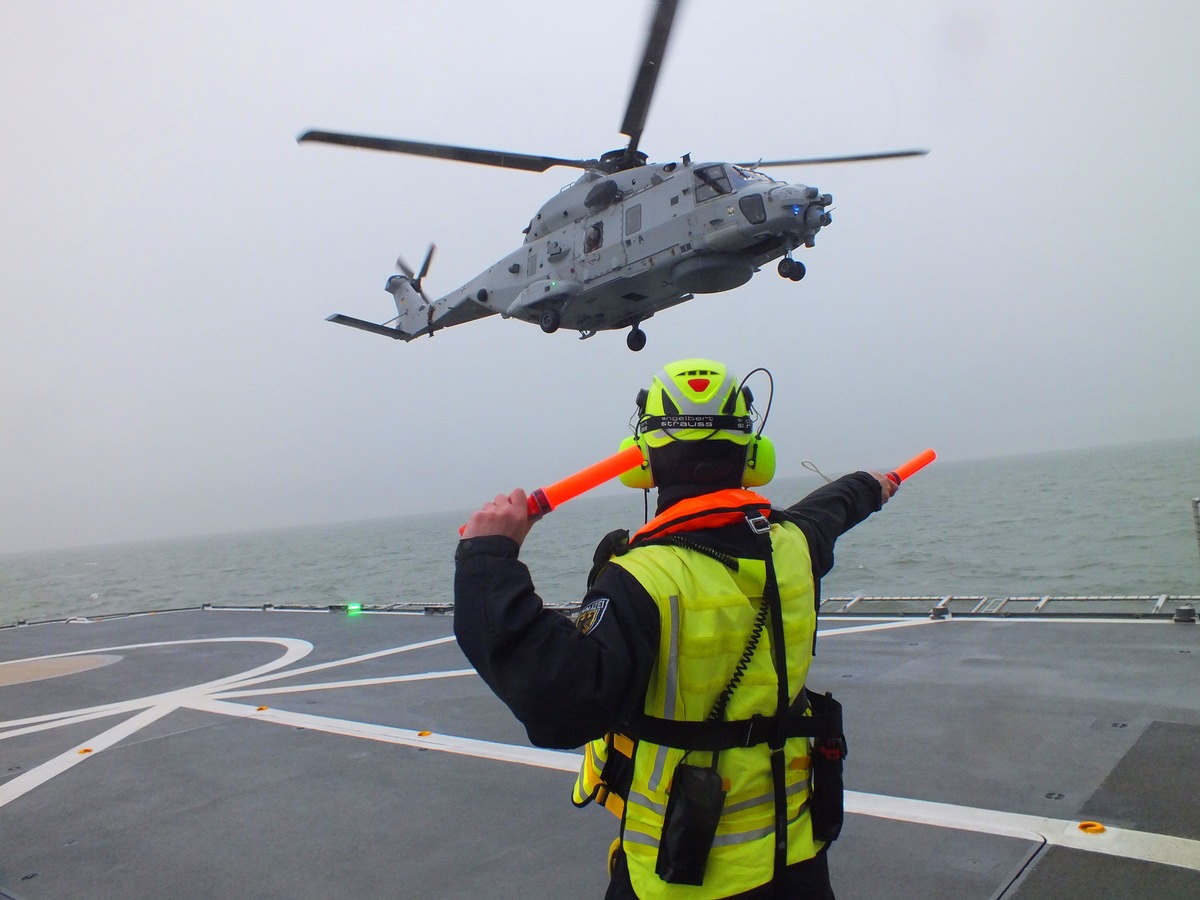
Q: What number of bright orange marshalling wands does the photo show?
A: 2